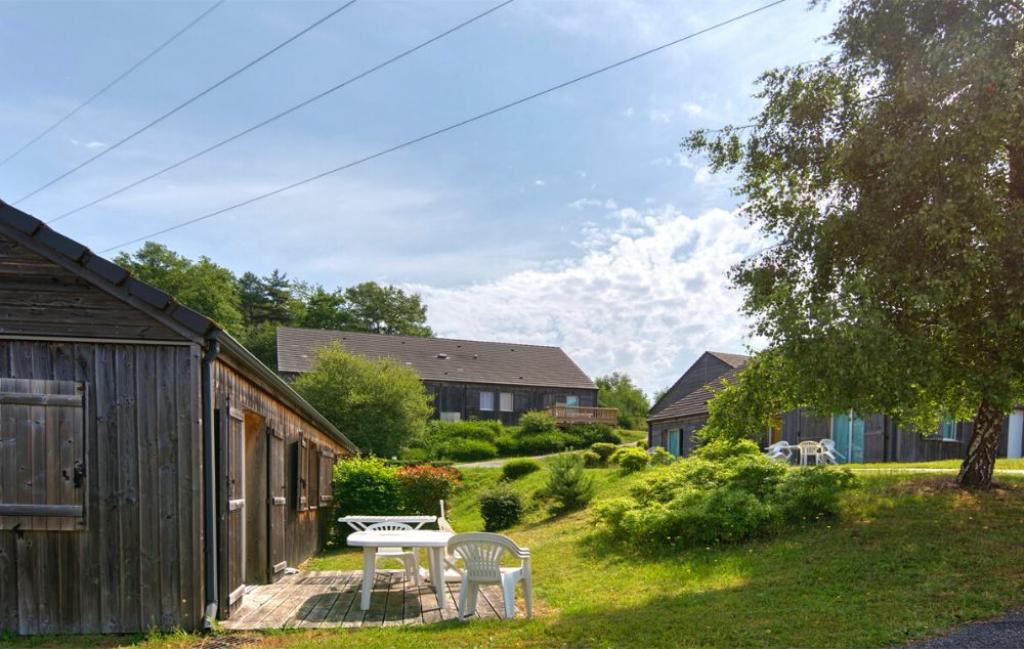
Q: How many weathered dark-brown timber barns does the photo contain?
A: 3